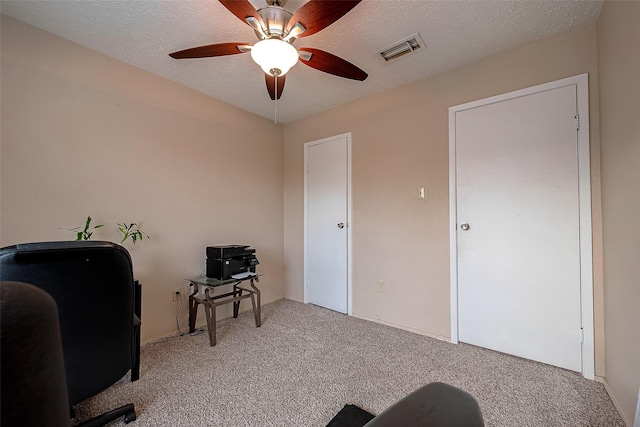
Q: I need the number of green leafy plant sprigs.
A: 2